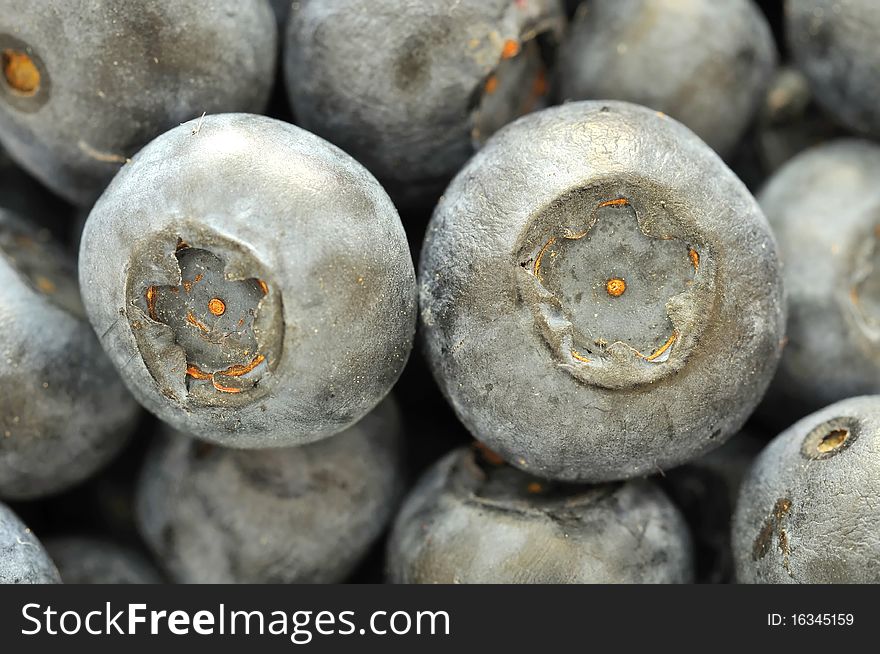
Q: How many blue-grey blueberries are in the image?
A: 13